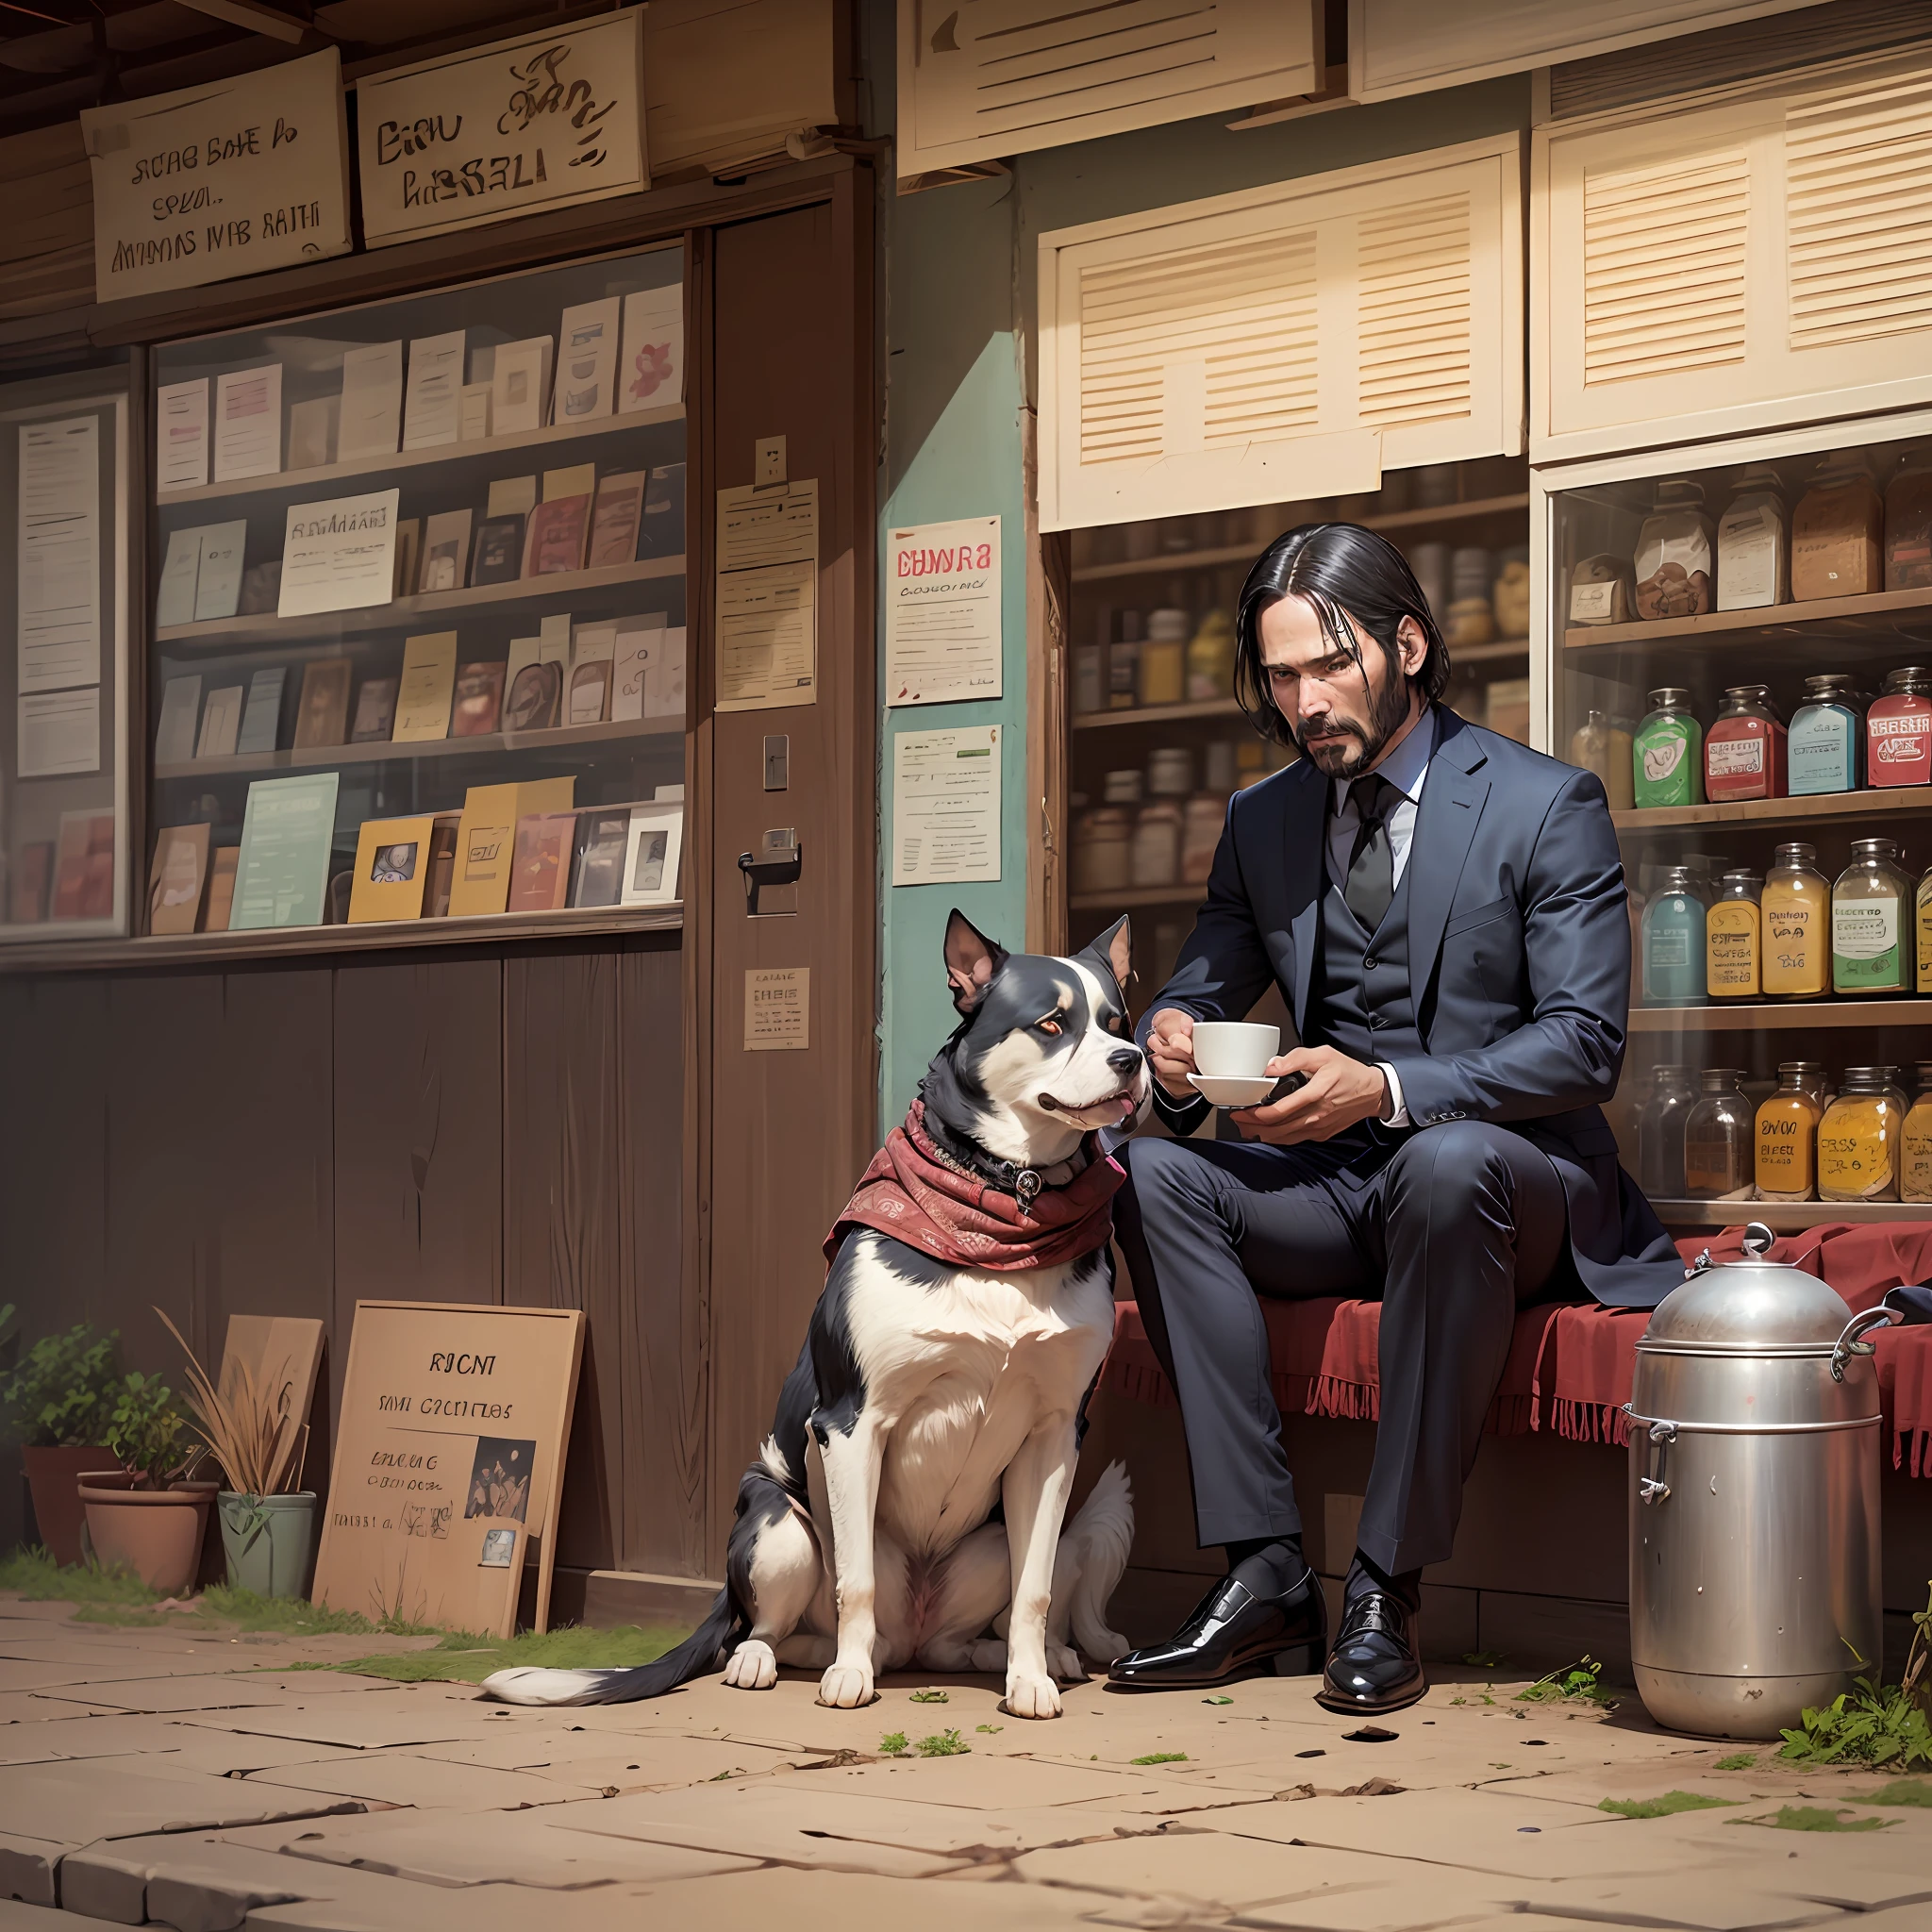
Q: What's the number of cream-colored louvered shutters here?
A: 2